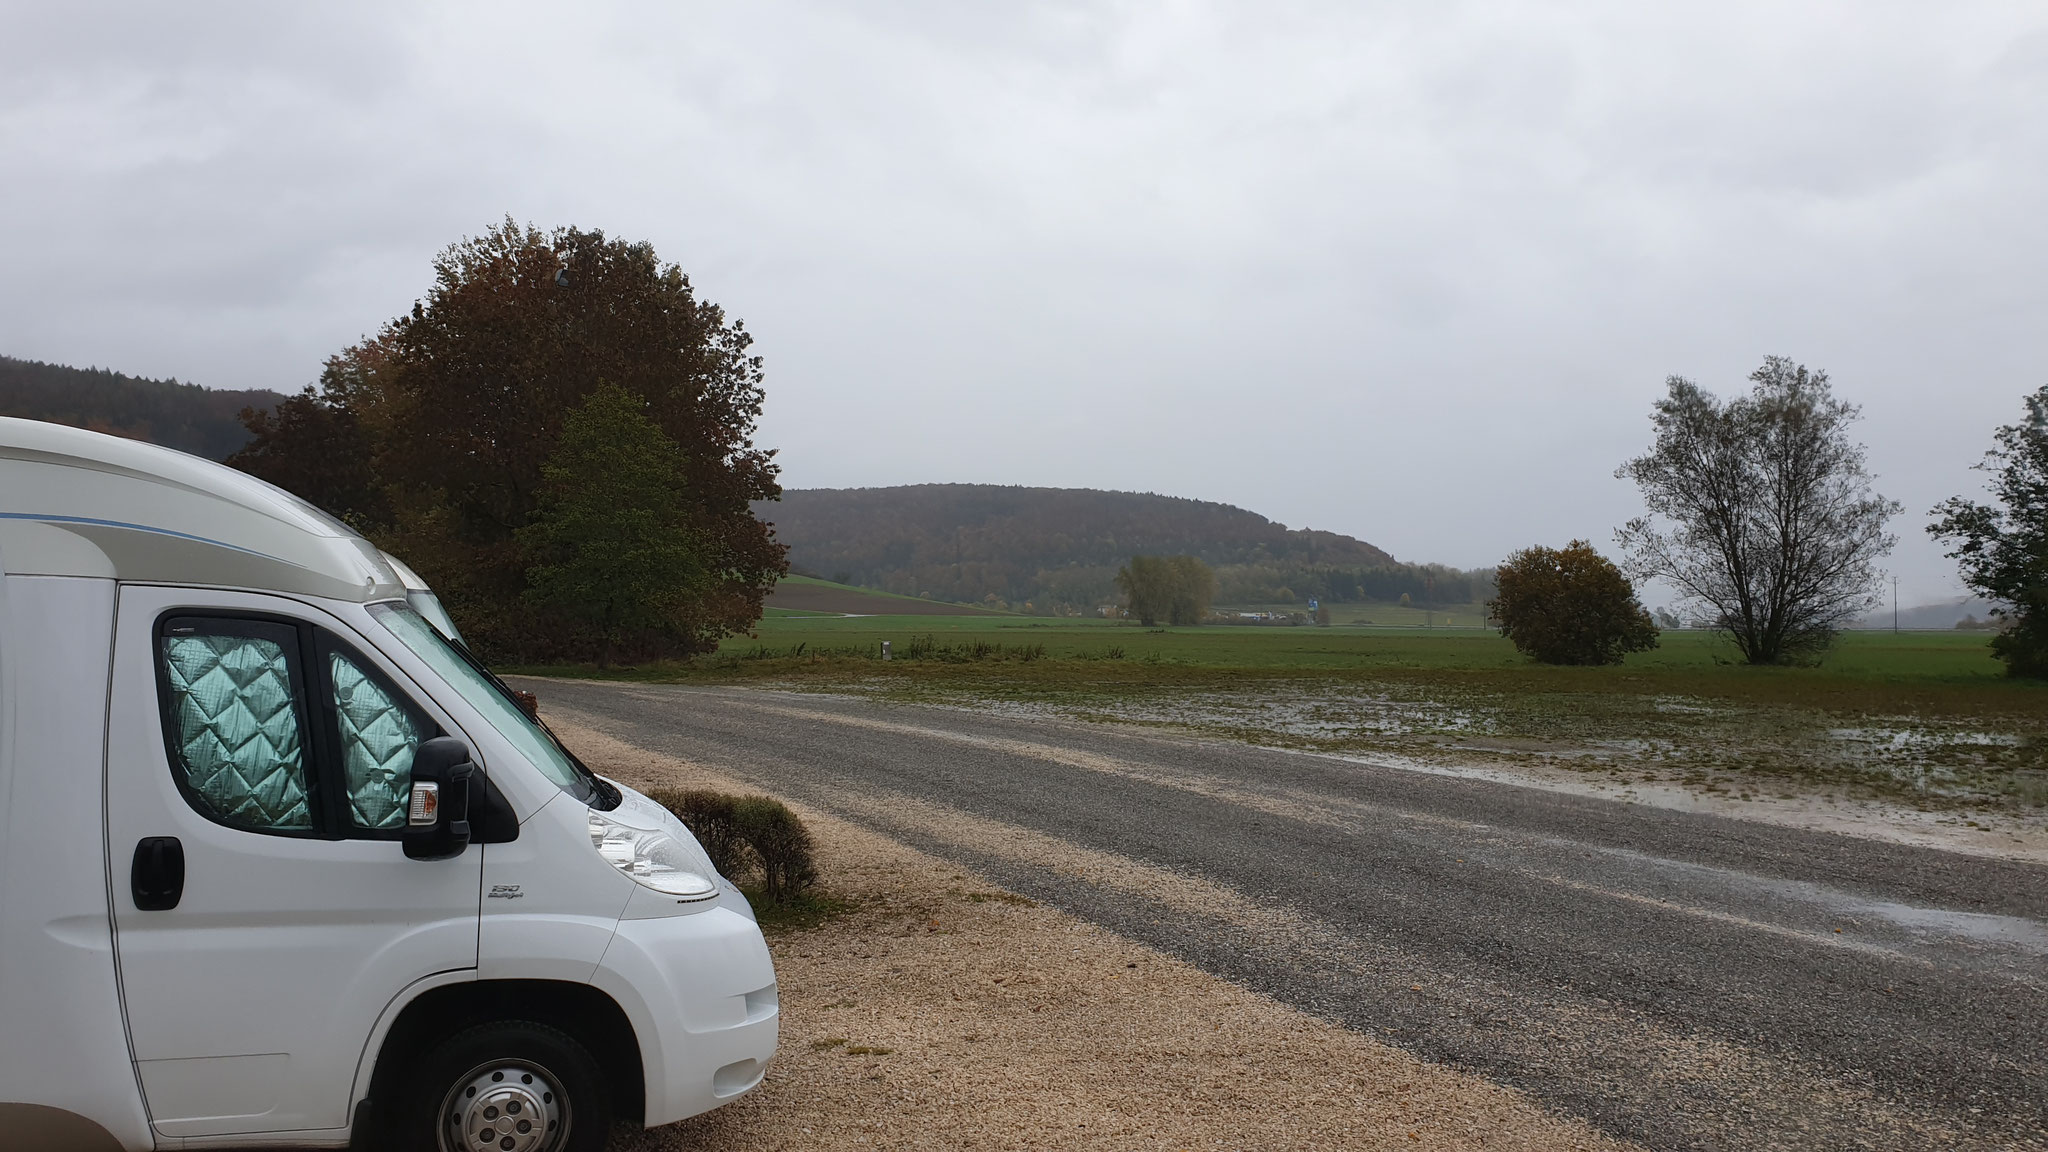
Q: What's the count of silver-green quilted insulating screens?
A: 2